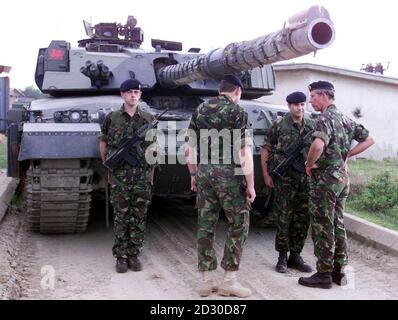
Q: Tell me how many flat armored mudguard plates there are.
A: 1